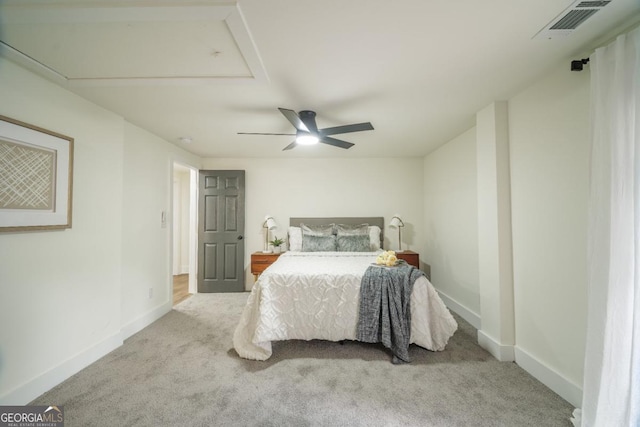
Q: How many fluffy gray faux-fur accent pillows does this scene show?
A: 2